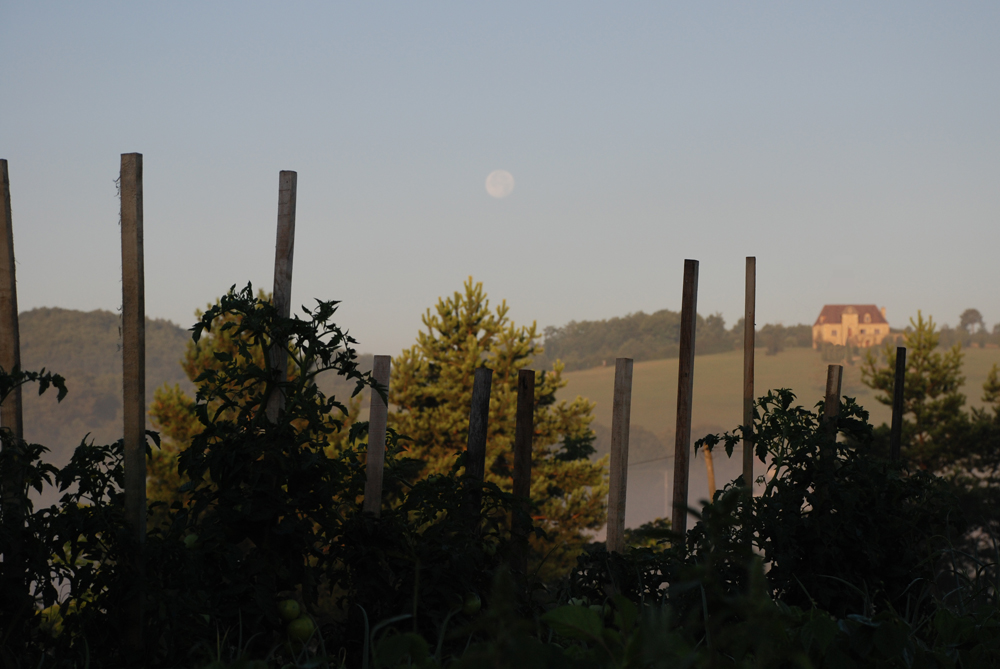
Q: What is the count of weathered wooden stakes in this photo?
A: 11